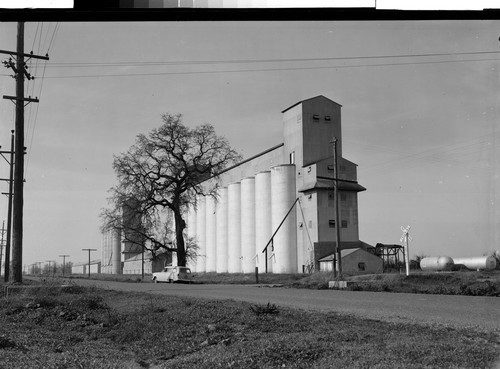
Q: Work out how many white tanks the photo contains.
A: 2